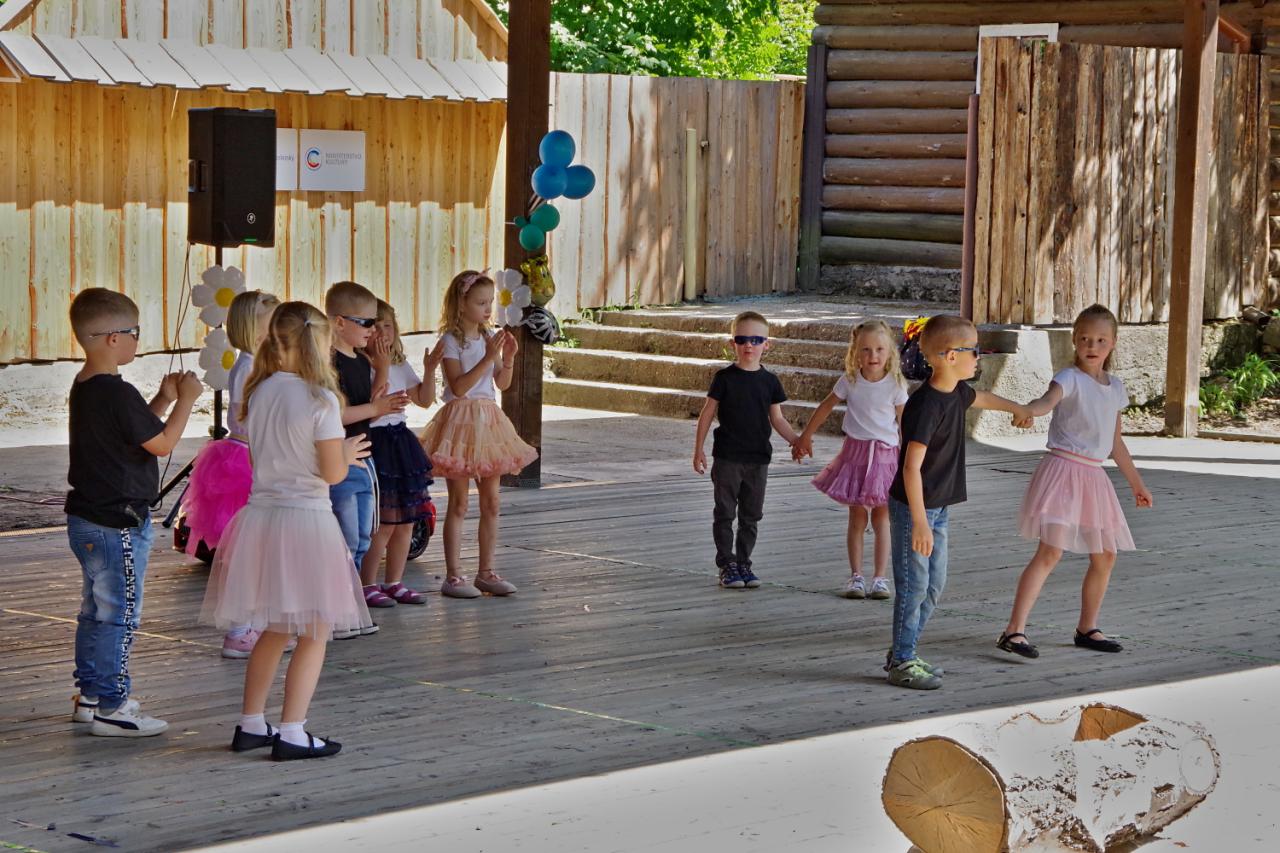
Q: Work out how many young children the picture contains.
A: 10